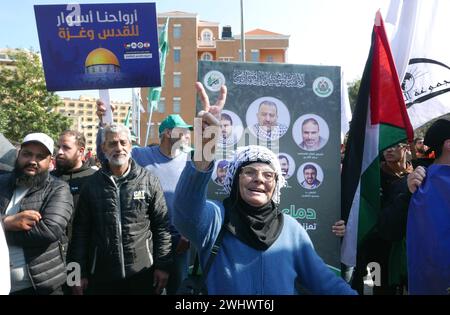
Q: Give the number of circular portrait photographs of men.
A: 6